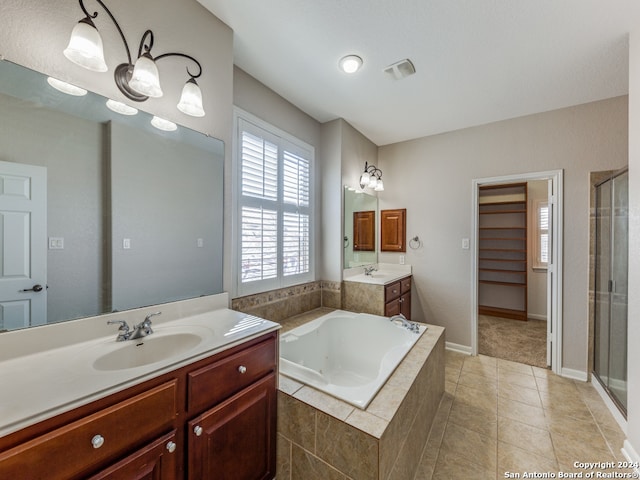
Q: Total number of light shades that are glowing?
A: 6